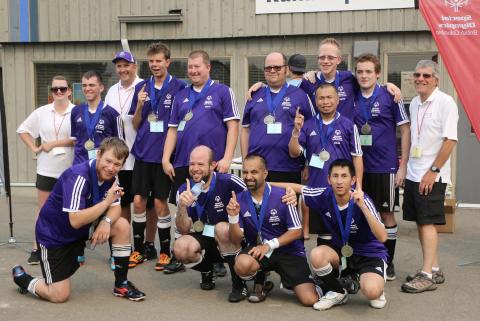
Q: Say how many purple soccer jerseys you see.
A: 11